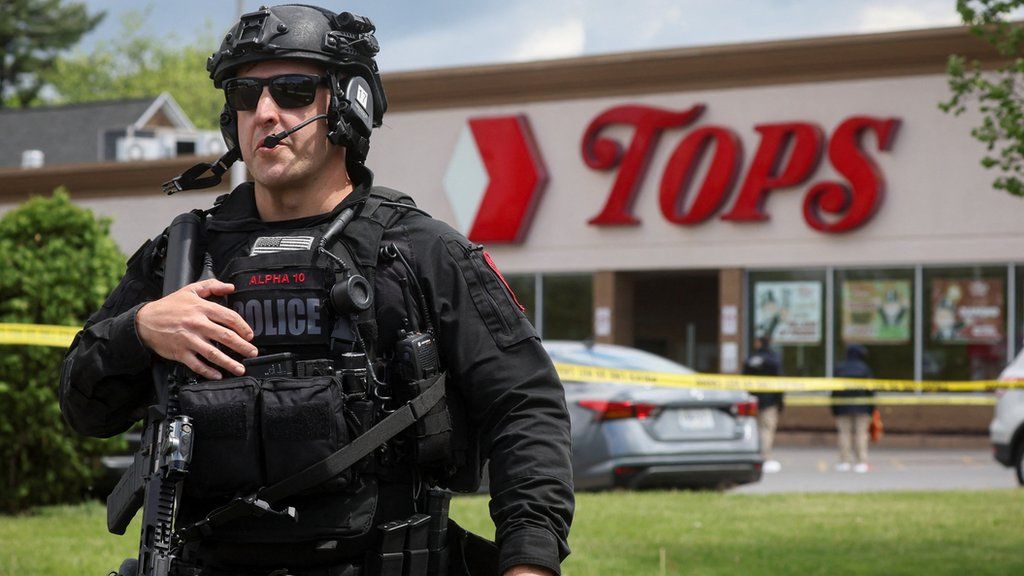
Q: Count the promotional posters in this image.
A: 3